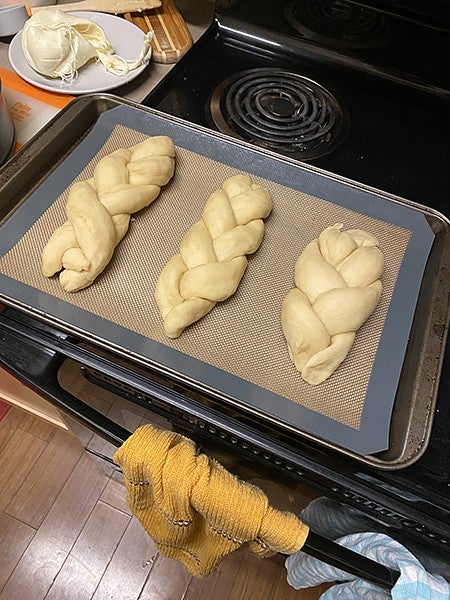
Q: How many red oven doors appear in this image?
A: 0